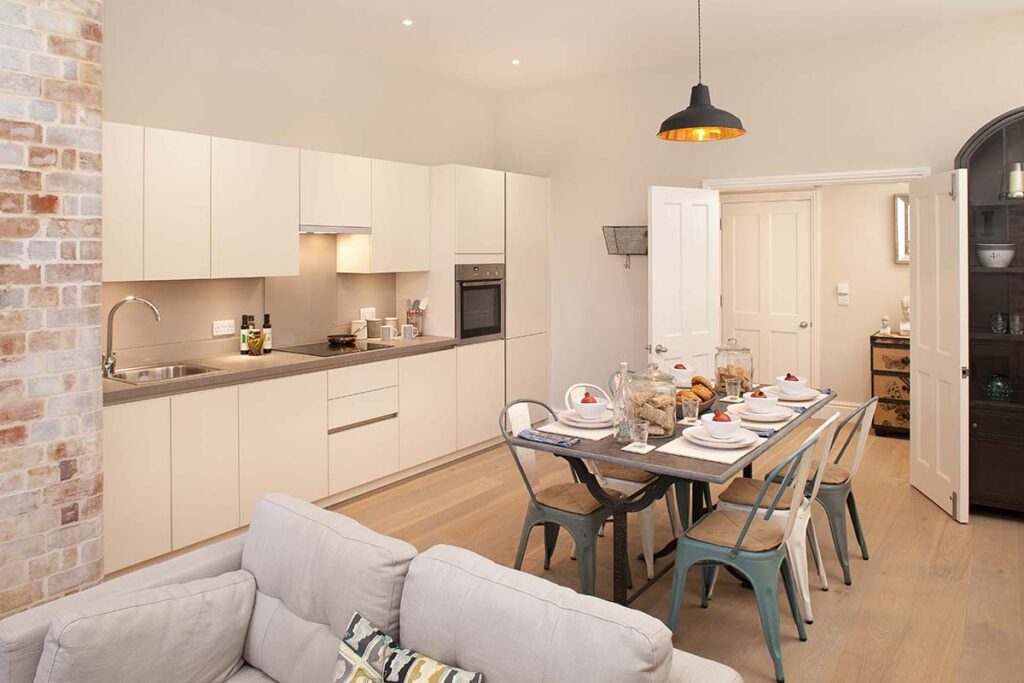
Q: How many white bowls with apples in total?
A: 5